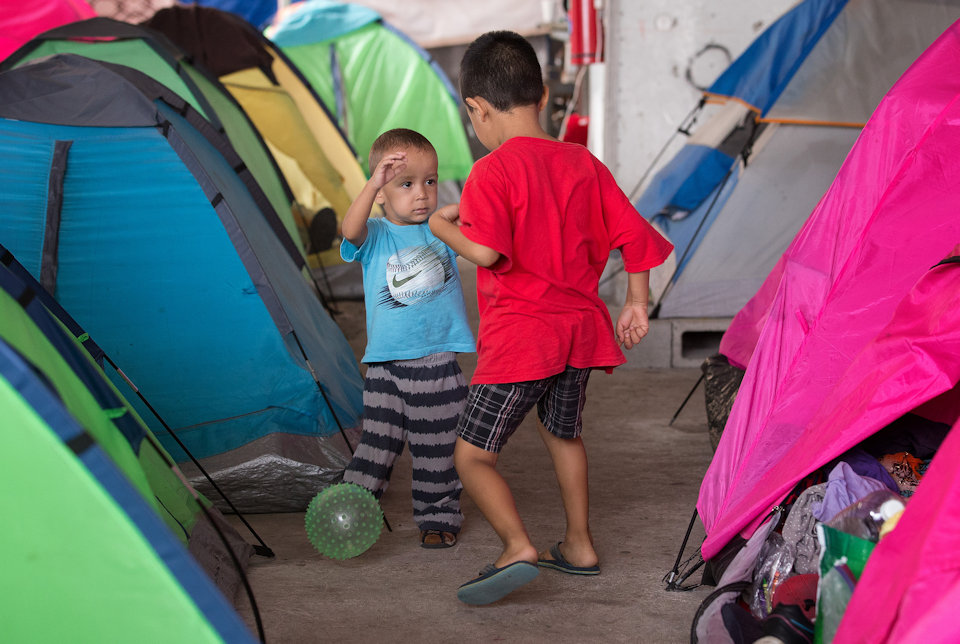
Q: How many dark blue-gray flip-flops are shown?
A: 2